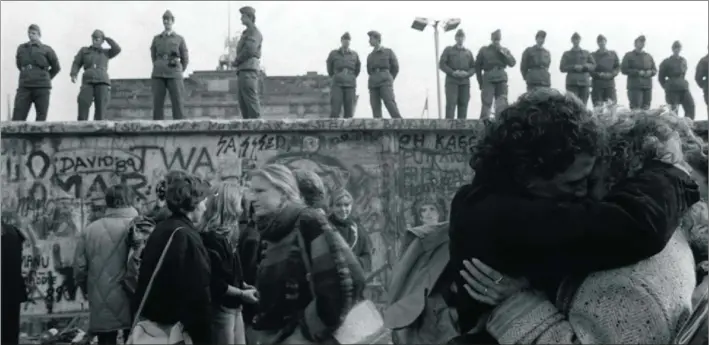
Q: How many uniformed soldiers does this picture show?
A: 14